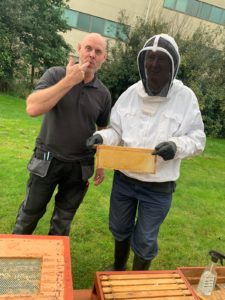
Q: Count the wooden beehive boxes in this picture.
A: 3